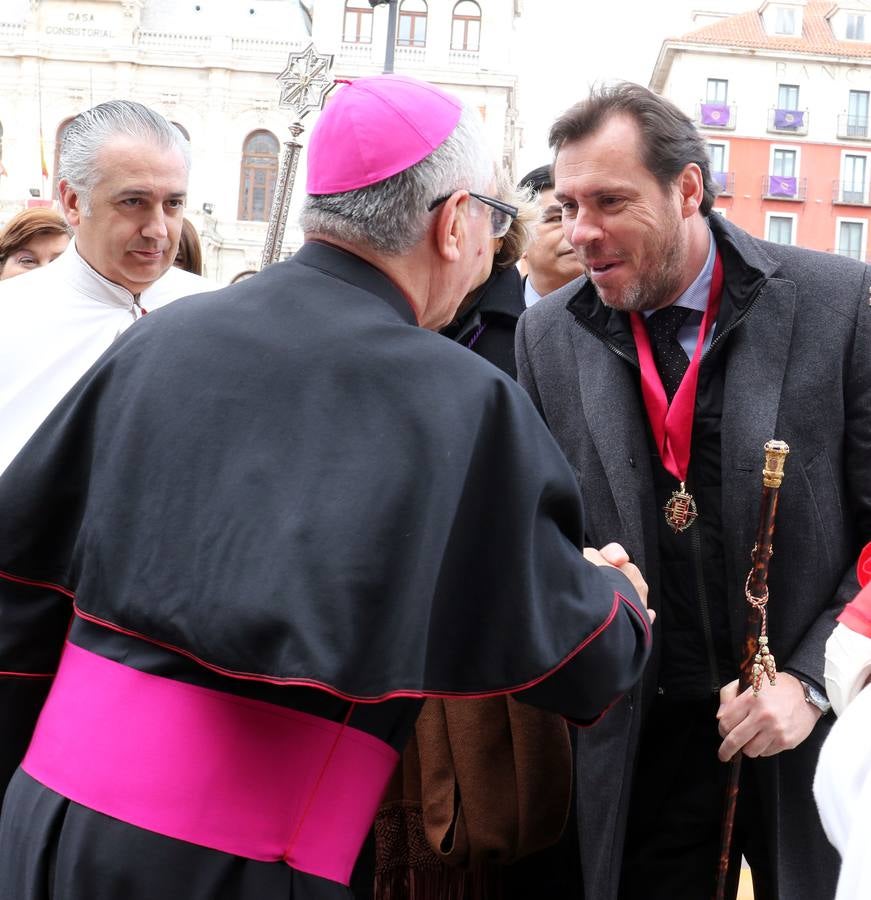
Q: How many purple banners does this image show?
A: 4